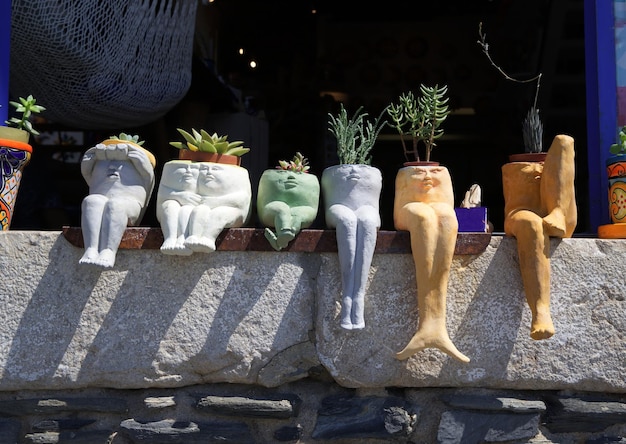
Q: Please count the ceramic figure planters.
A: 6